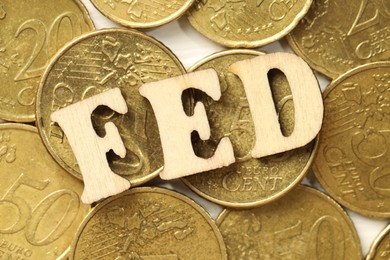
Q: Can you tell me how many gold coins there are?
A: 11